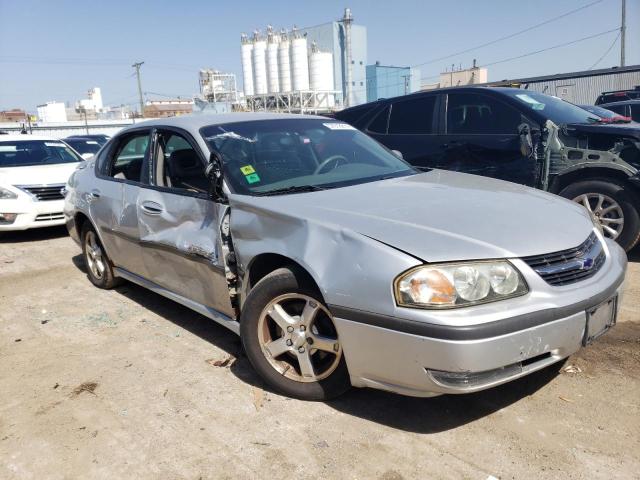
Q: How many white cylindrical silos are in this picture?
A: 6